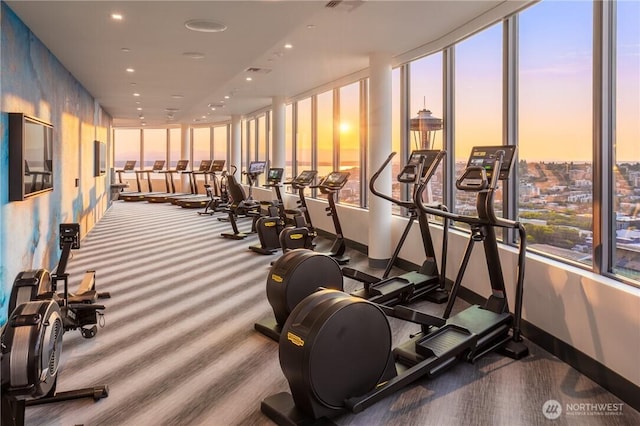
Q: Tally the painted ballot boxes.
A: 0